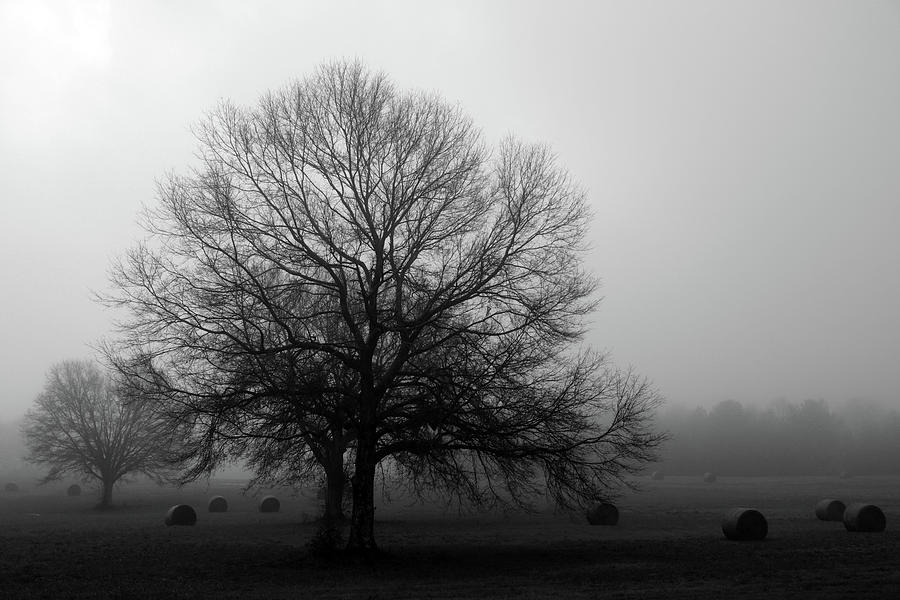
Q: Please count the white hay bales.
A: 0